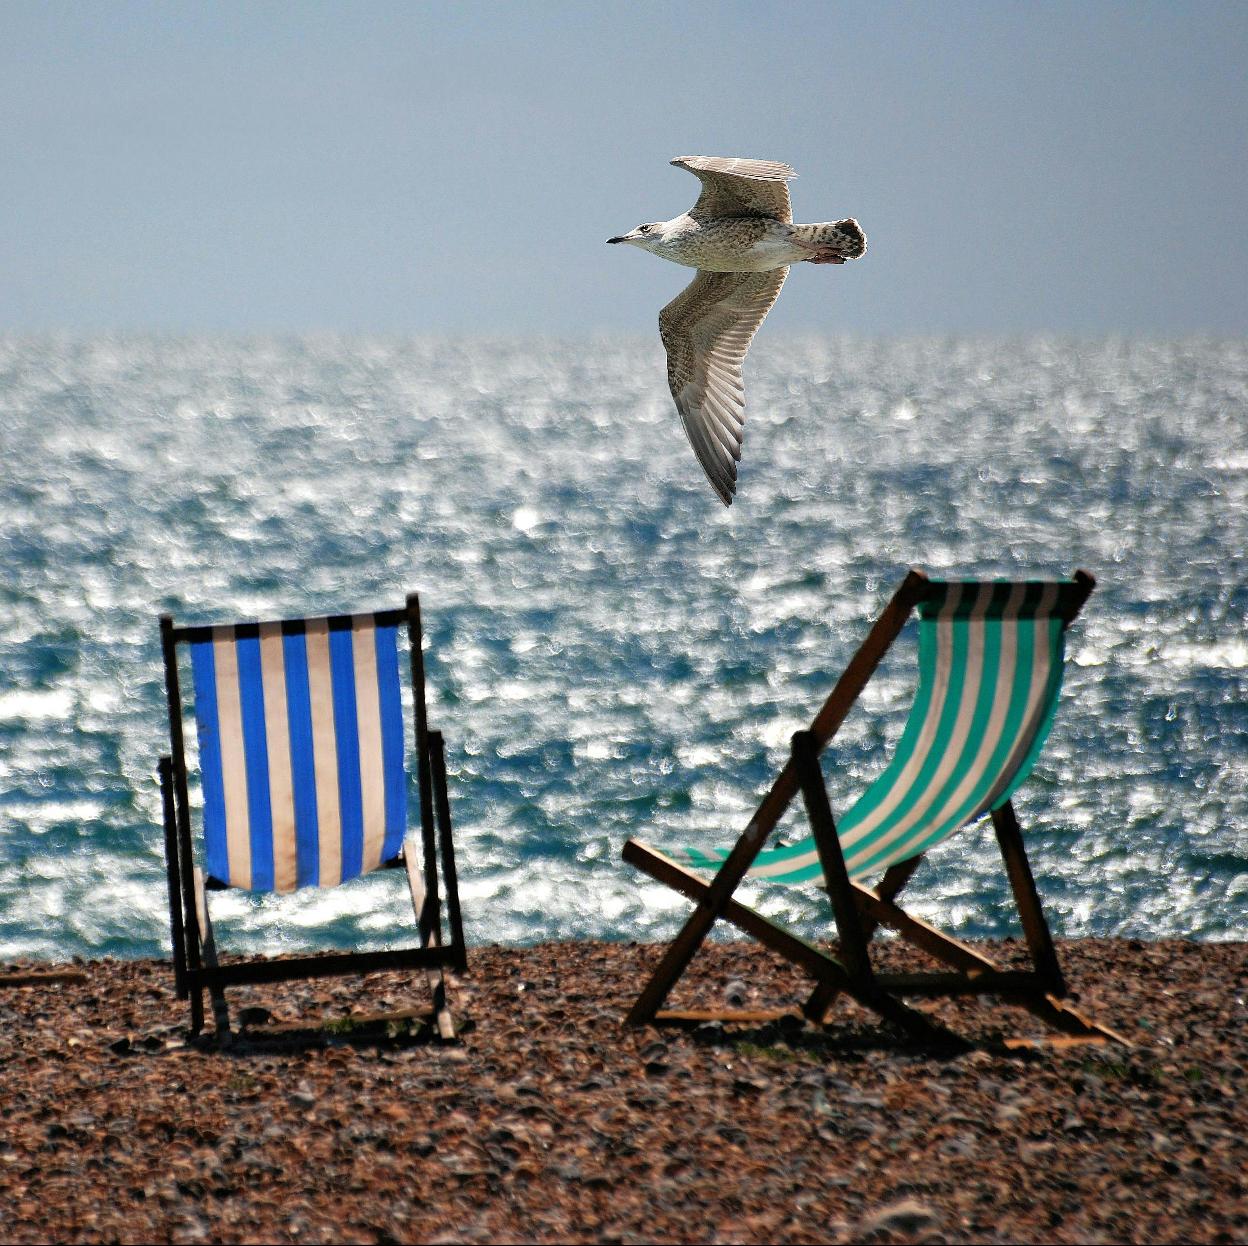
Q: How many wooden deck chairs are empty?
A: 2